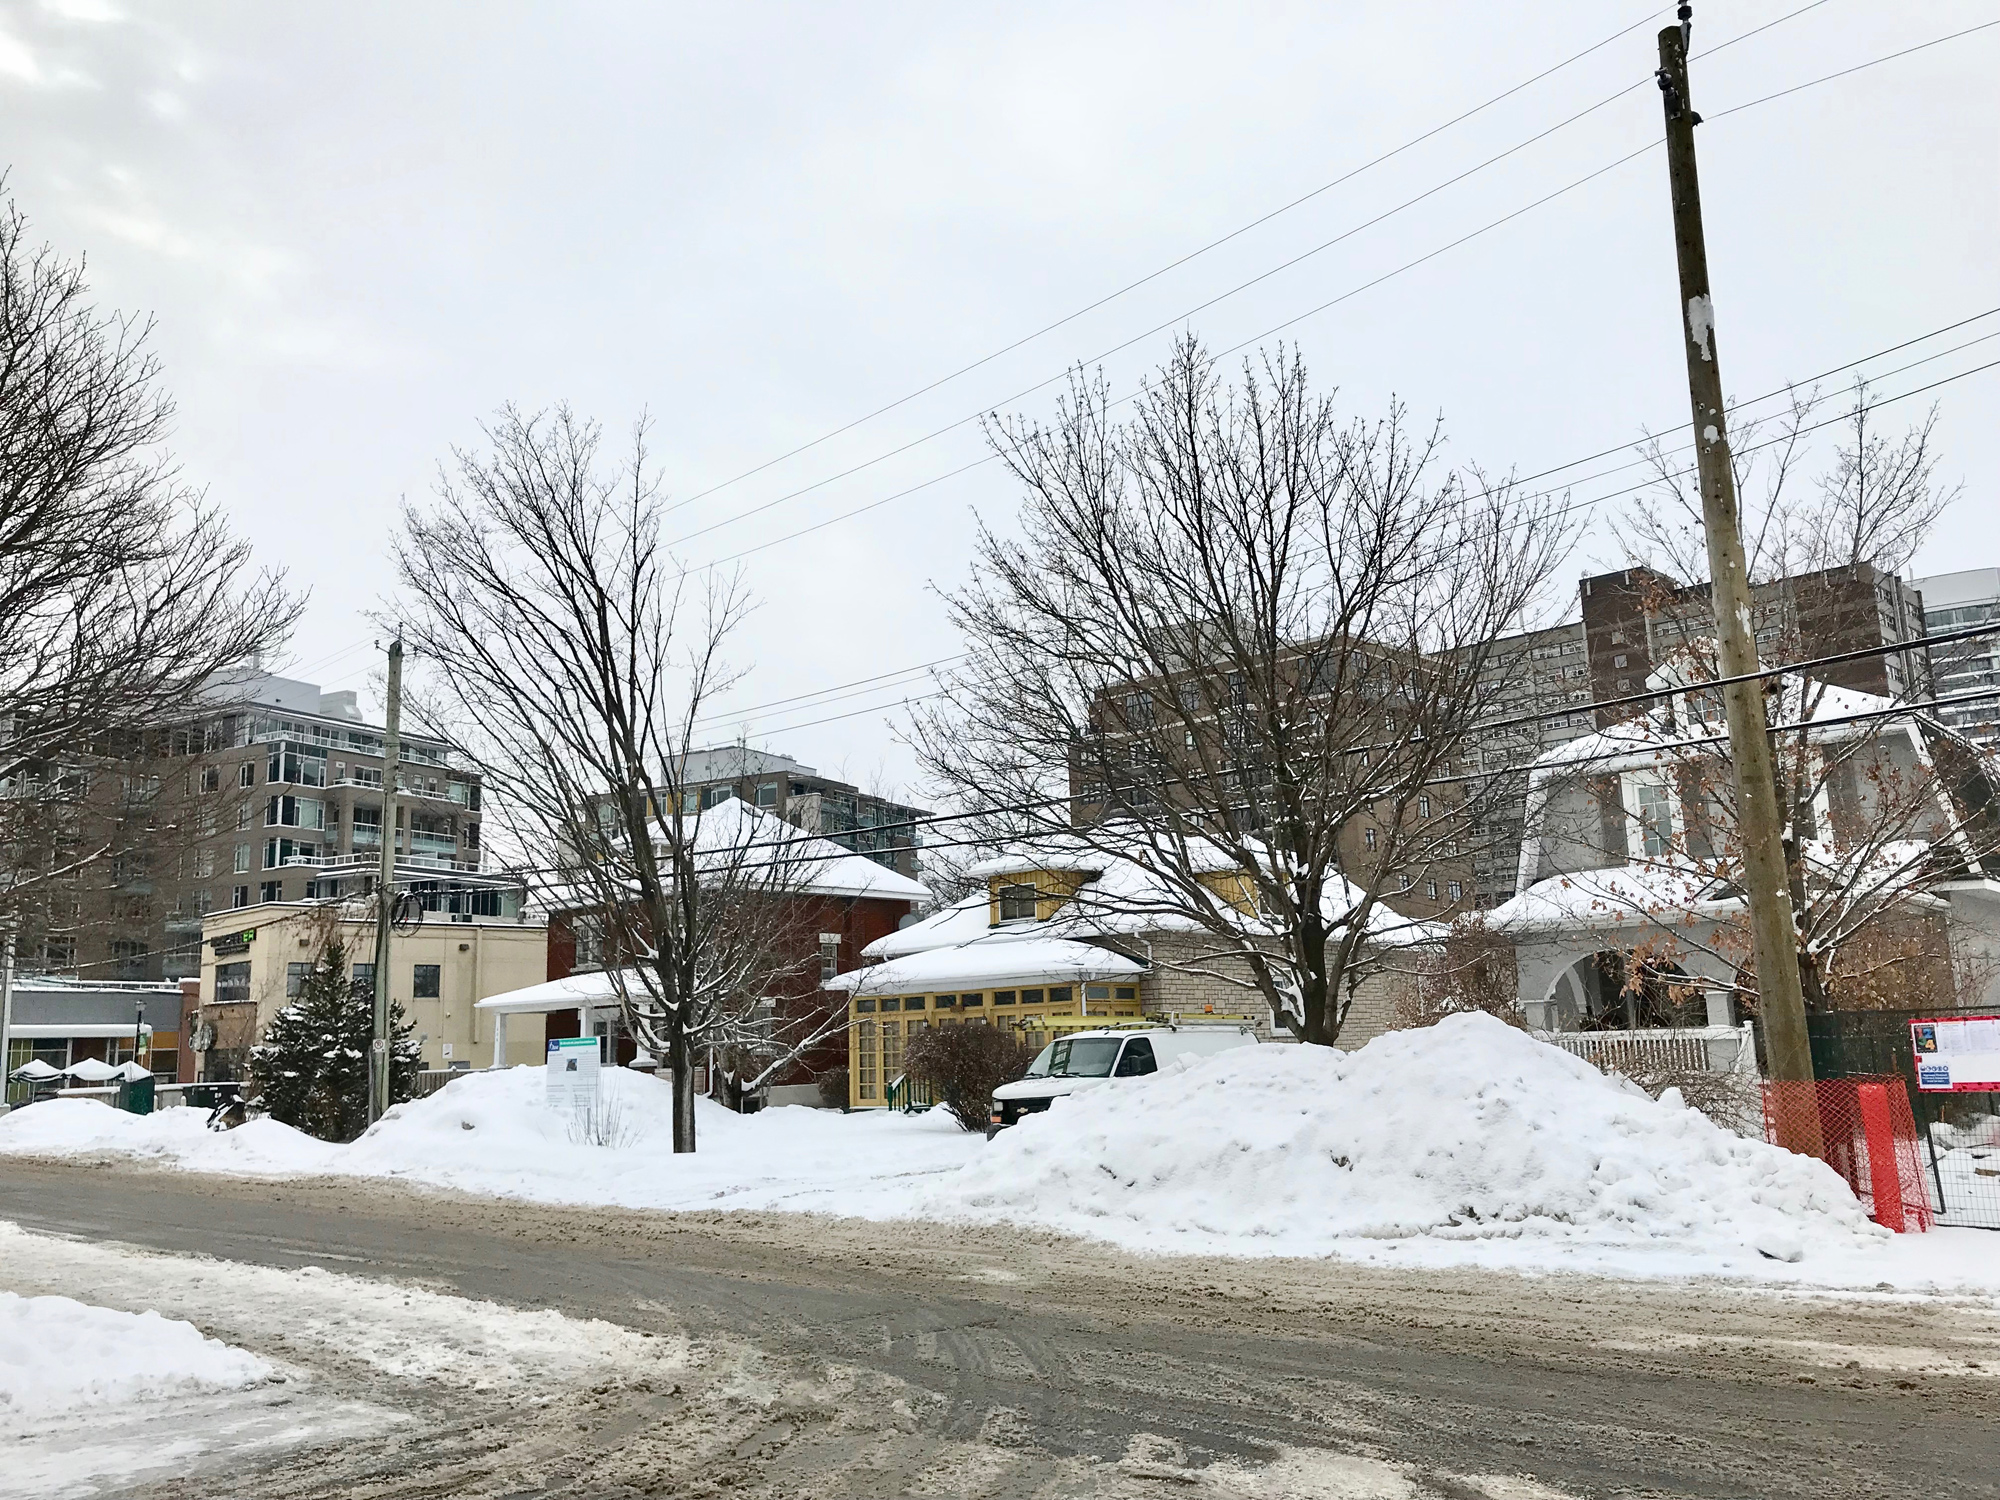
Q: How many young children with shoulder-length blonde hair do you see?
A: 0